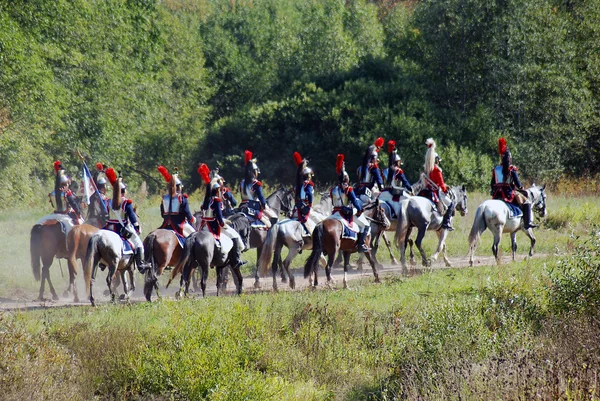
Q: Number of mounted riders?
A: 13